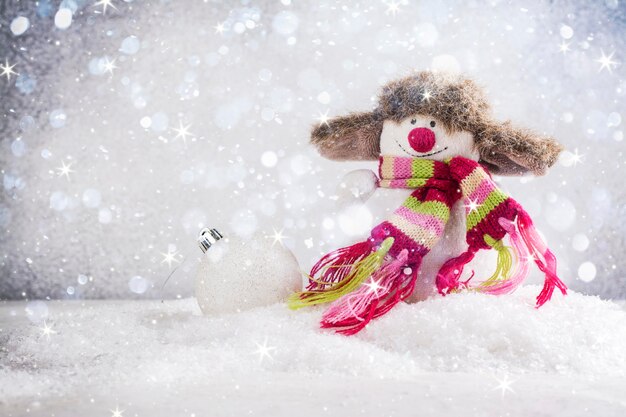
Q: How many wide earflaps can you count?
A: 2